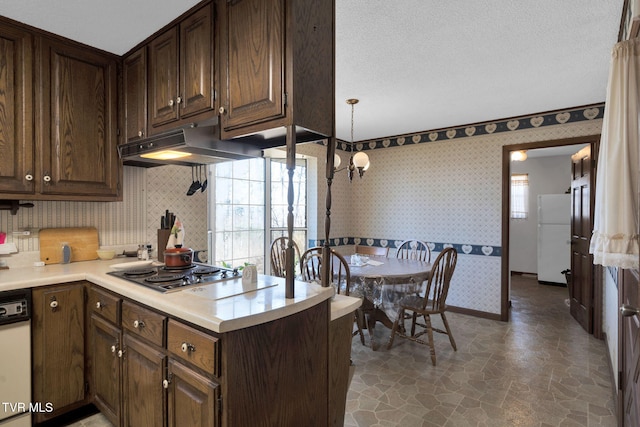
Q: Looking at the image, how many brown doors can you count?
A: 2